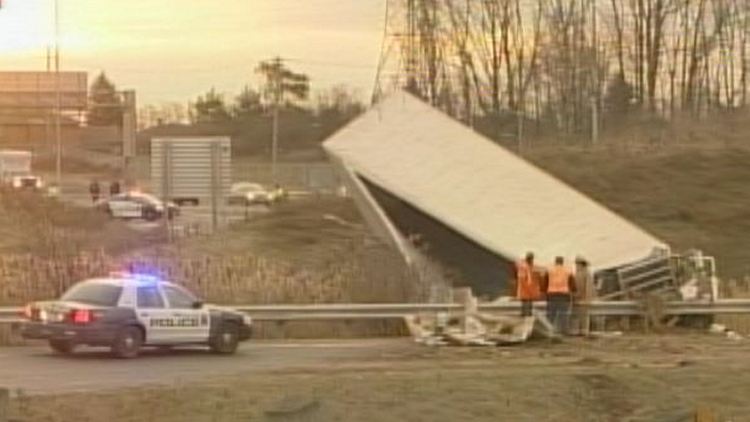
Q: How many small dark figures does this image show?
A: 2